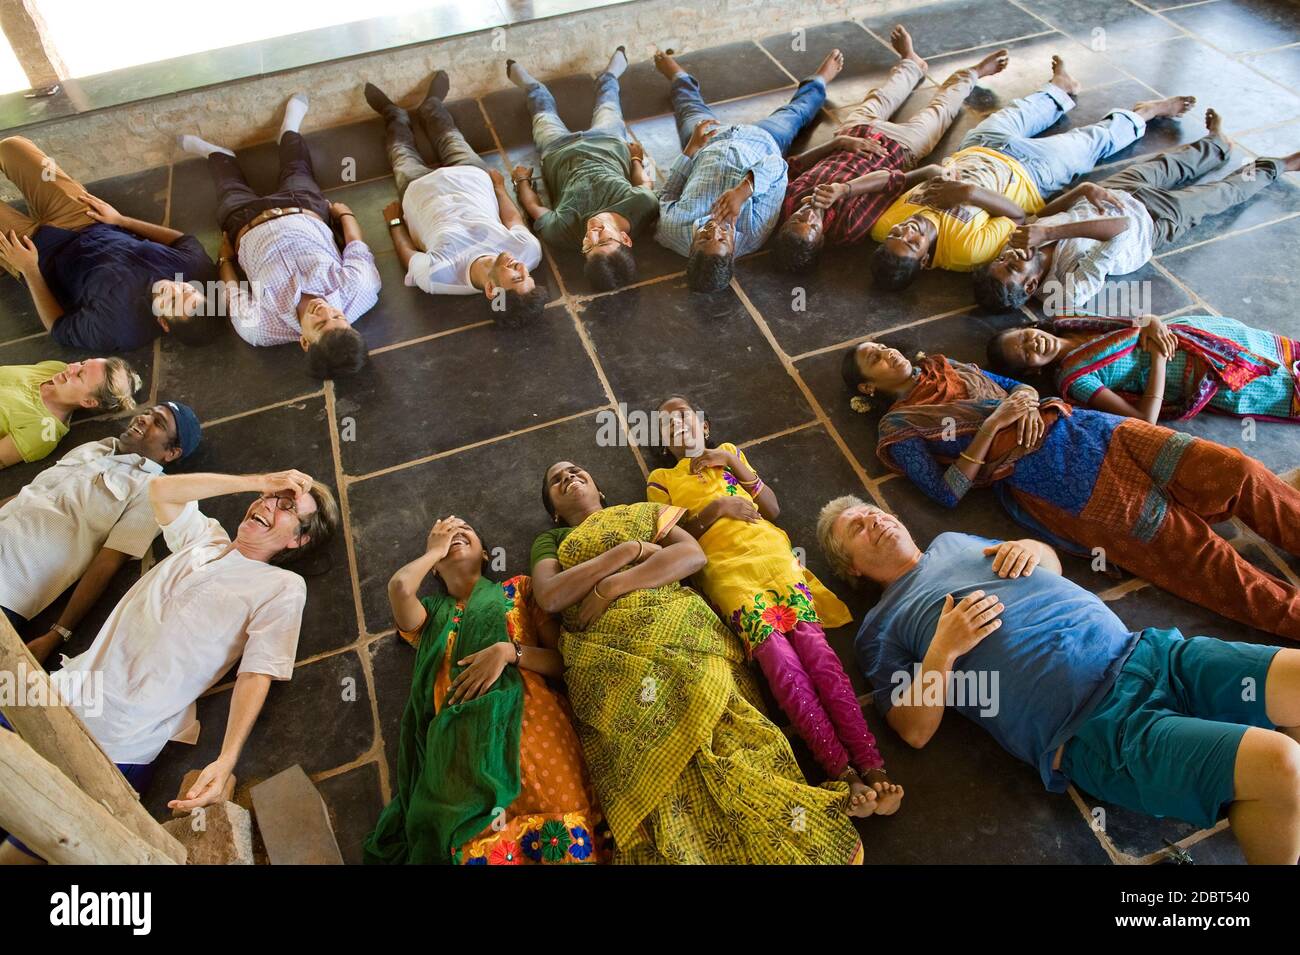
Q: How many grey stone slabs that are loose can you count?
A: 1